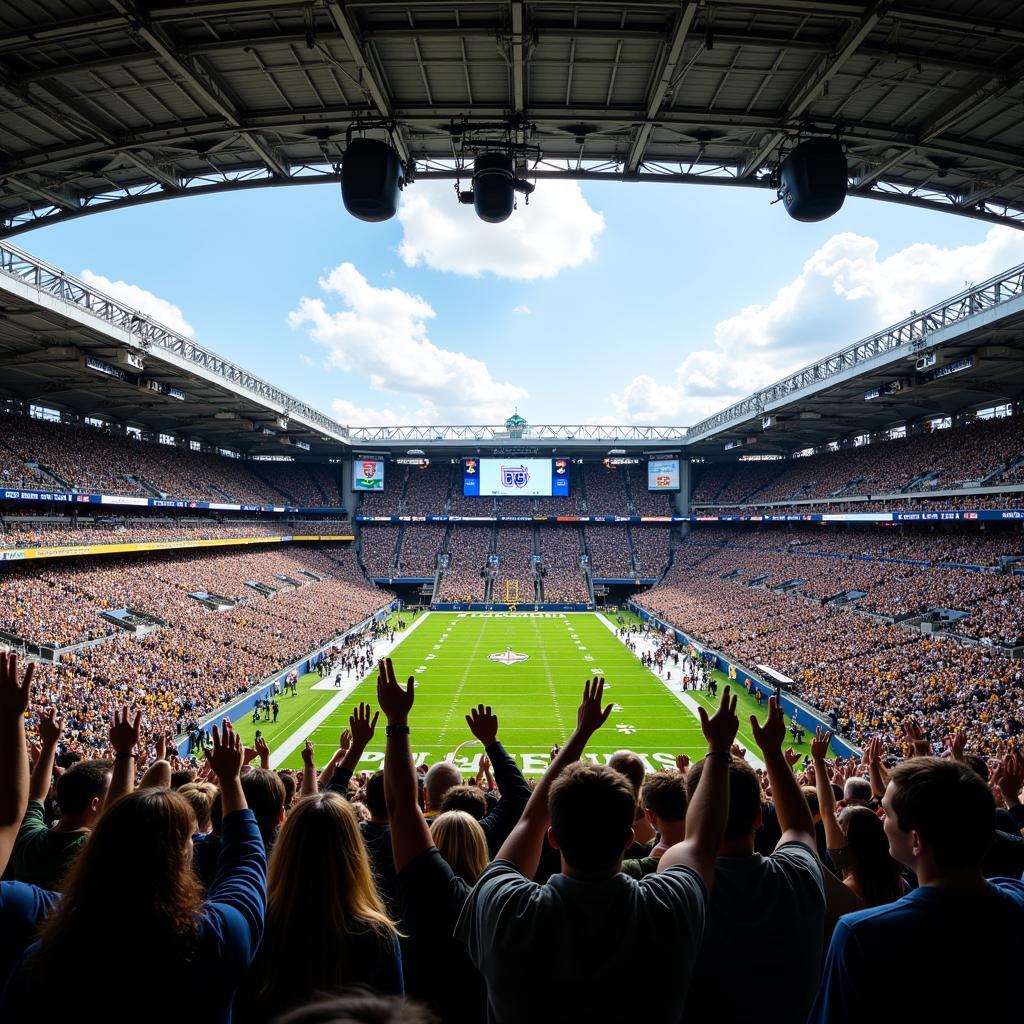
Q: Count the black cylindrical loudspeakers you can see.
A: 3